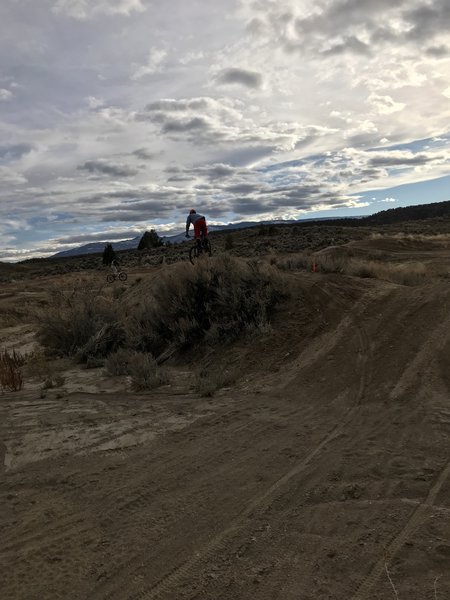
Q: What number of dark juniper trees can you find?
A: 2